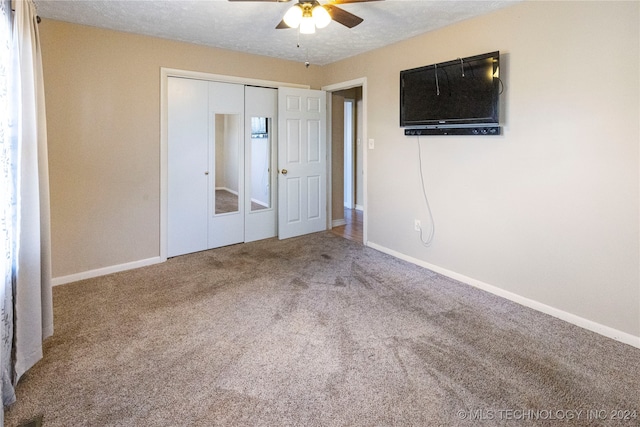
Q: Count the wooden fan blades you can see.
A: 4